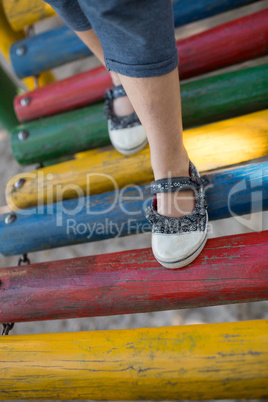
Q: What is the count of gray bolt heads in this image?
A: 5